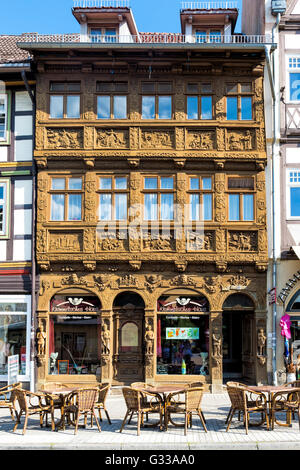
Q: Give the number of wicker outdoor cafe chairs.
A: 13